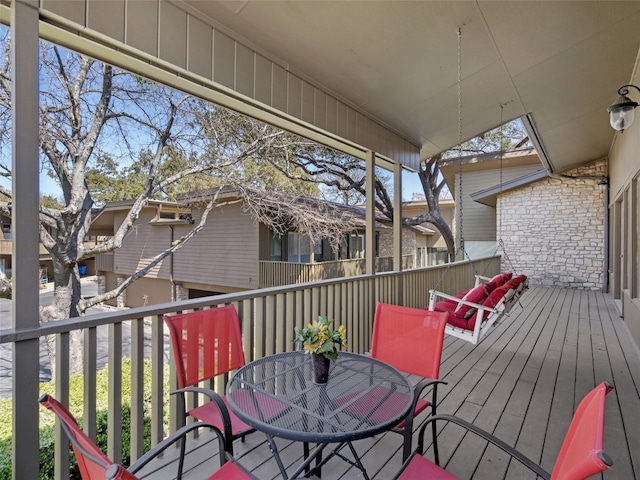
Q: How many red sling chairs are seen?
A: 4